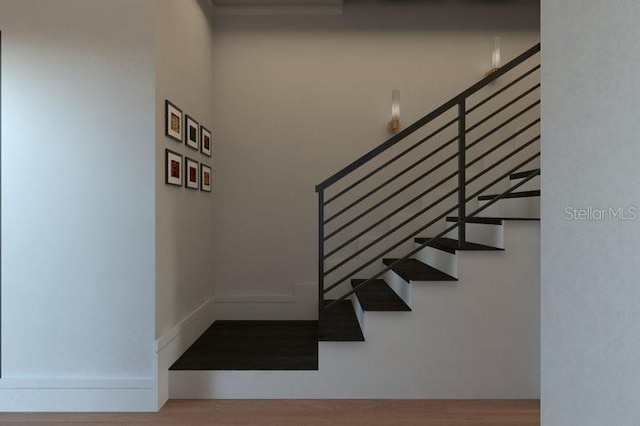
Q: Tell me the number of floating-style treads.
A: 7